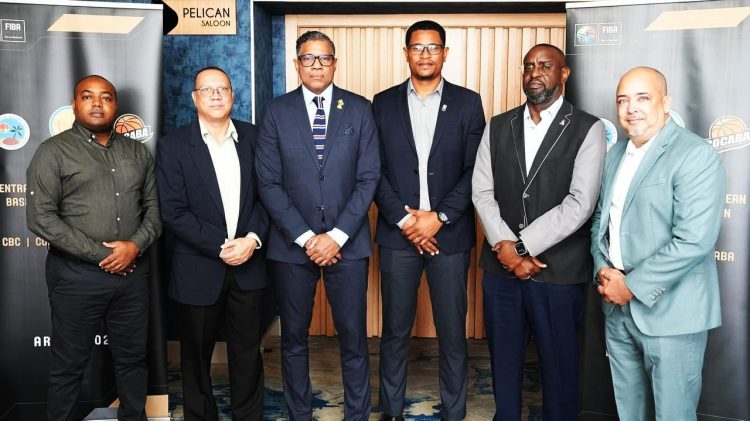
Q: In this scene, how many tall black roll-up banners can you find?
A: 2